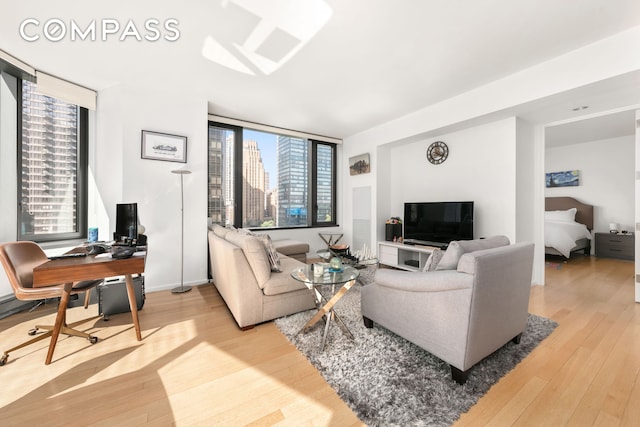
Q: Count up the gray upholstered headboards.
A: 1